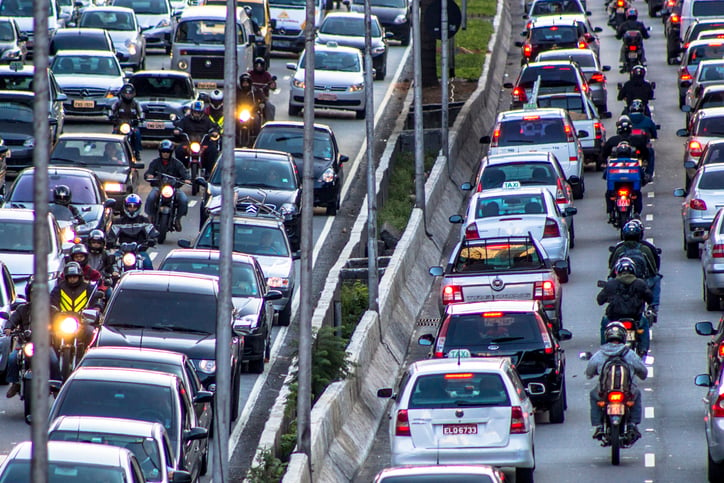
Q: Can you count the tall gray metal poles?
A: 6